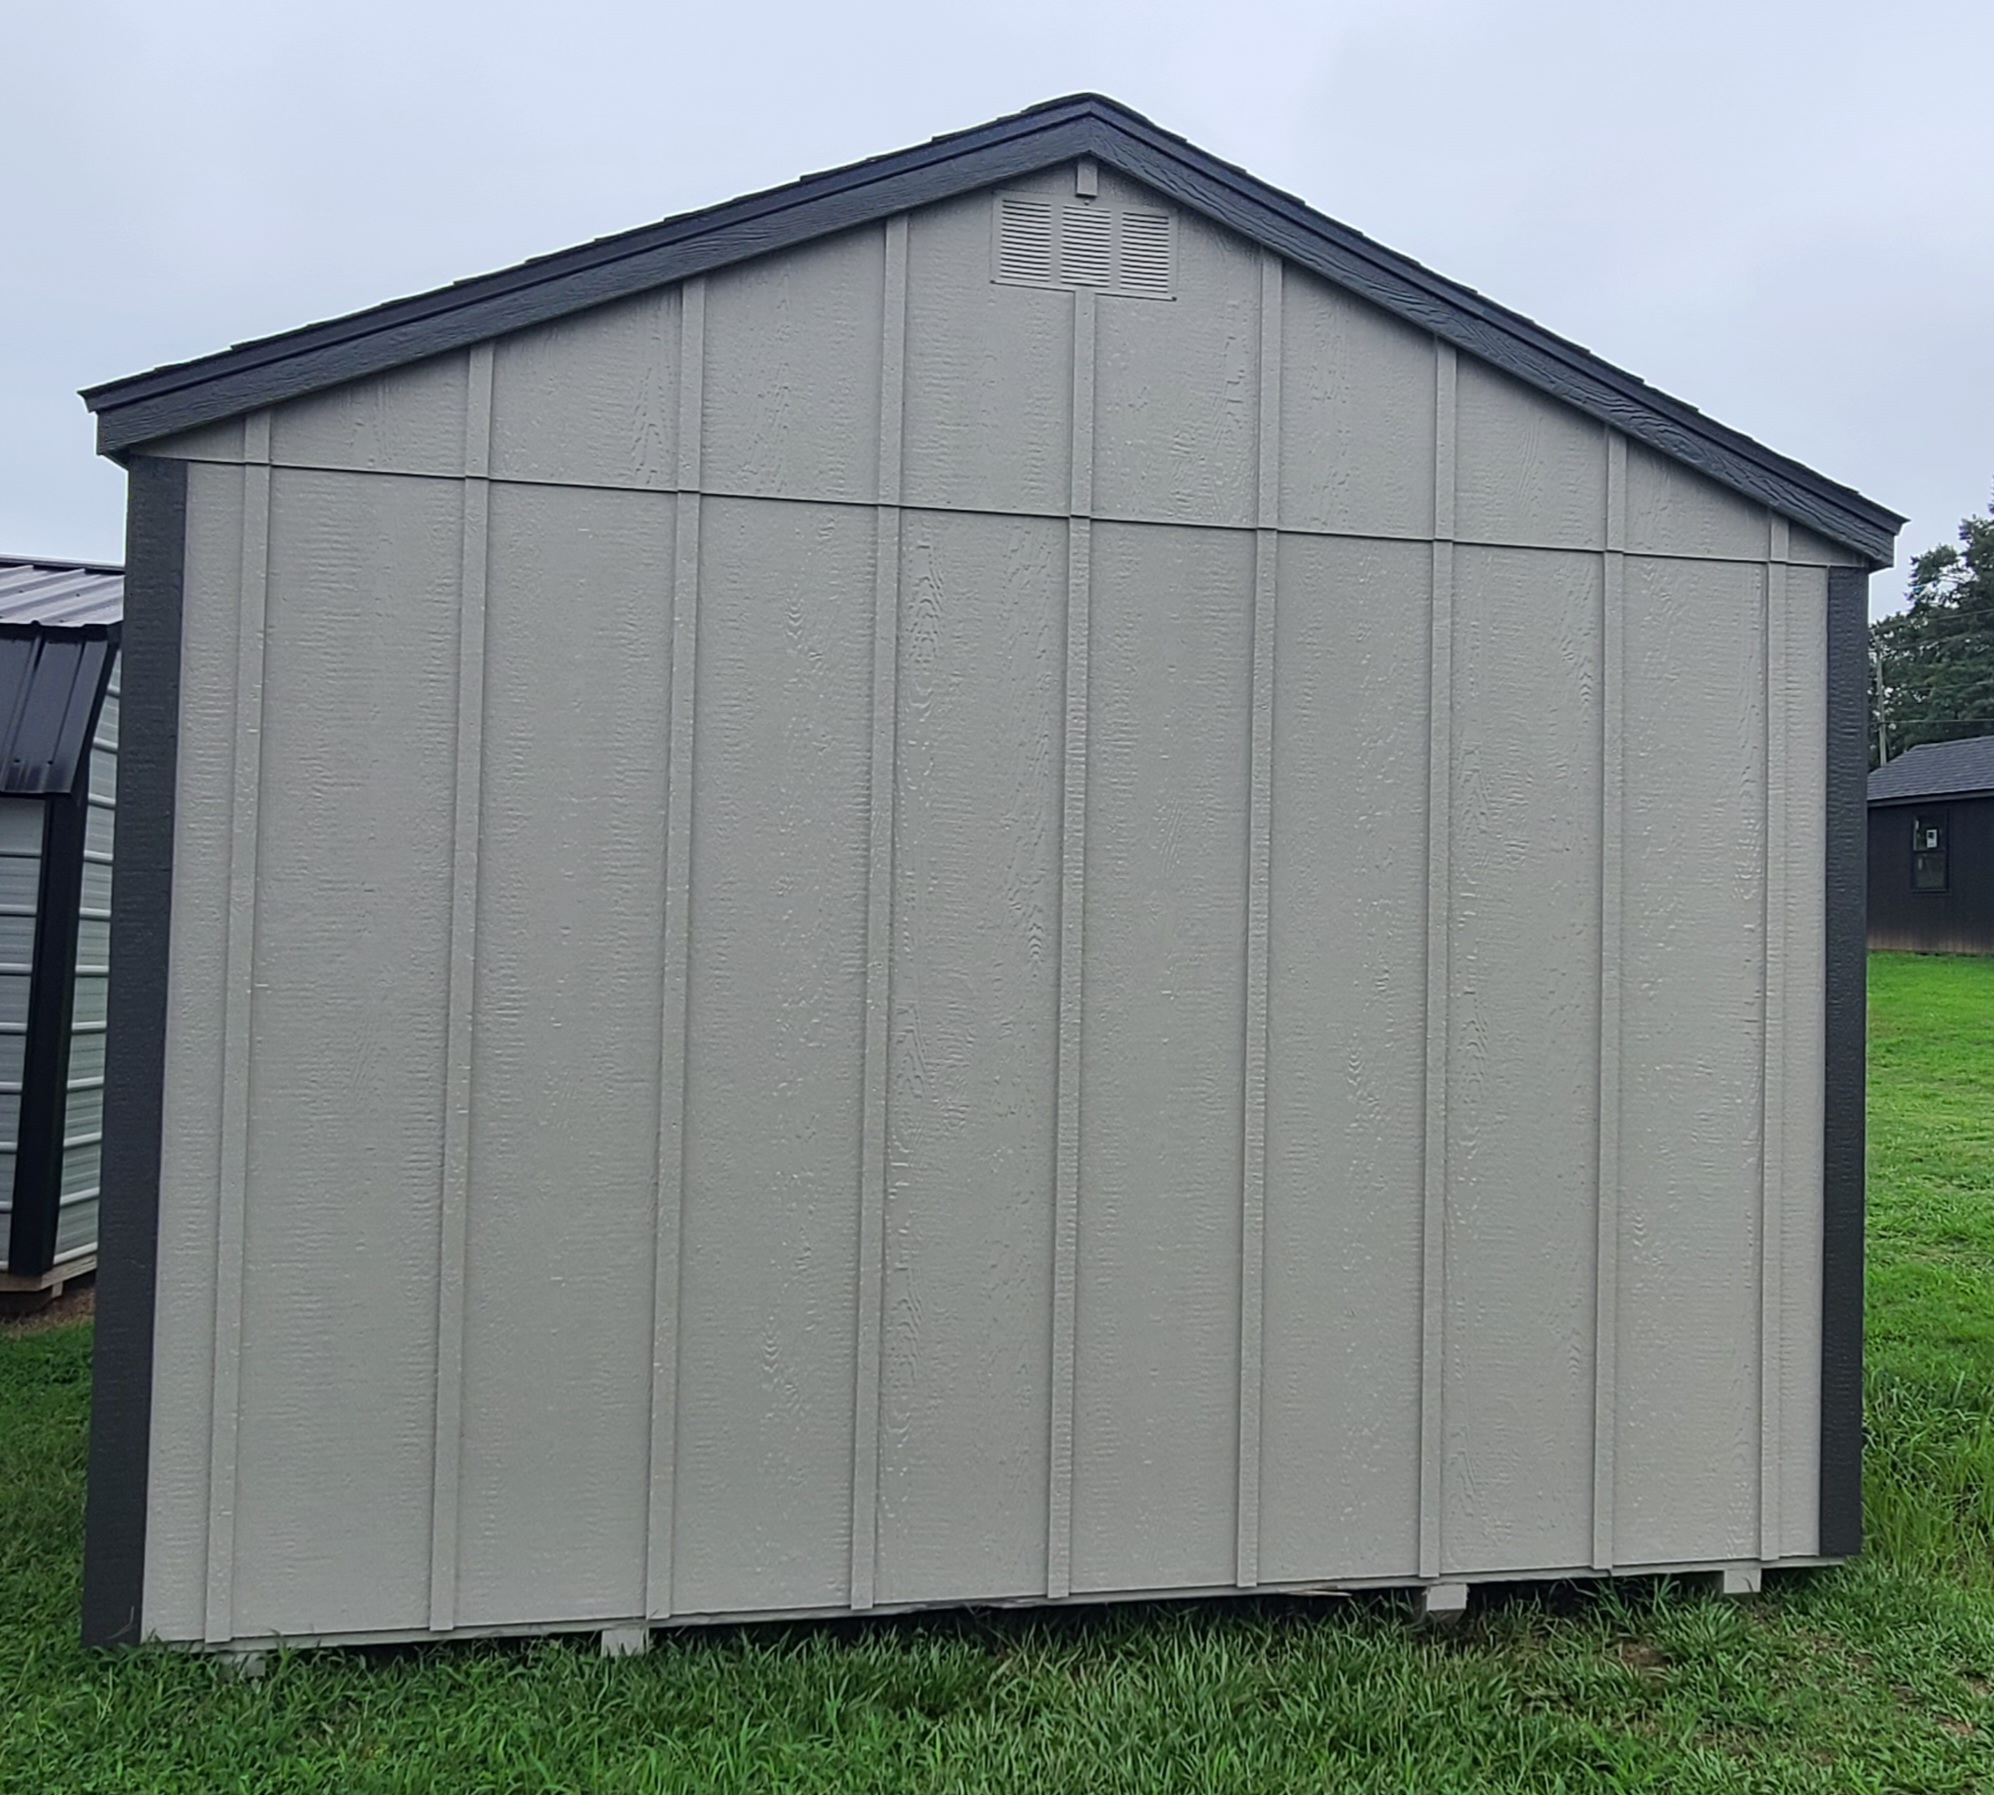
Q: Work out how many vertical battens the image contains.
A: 9